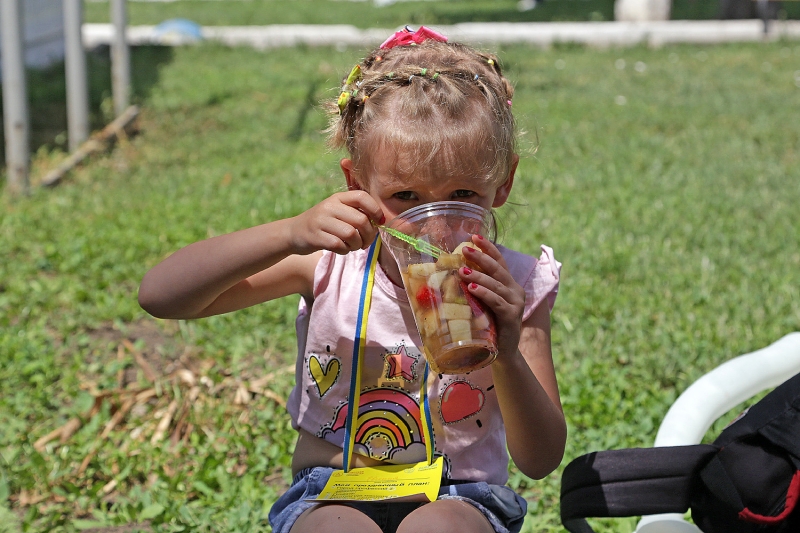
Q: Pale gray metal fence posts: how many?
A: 3